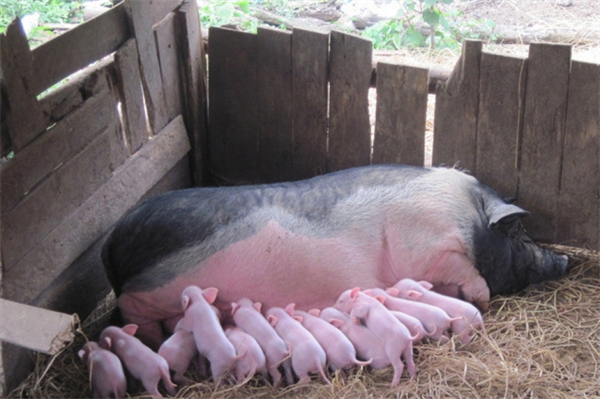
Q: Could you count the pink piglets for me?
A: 13